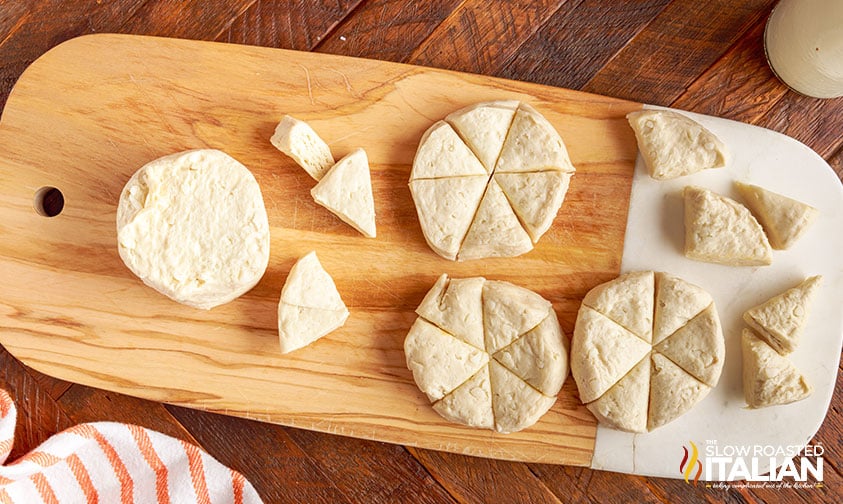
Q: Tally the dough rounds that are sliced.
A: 3